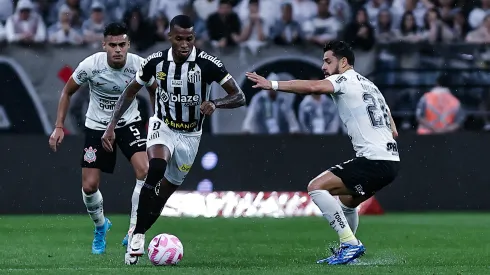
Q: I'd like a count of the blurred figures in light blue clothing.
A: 2